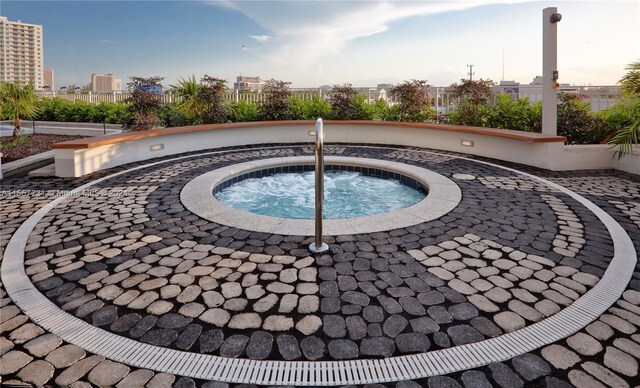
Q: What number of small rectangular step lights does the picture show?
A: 3